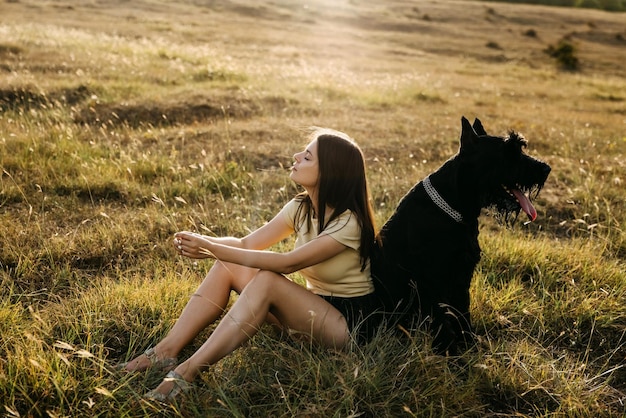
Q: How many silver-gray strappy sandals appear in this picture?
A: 2